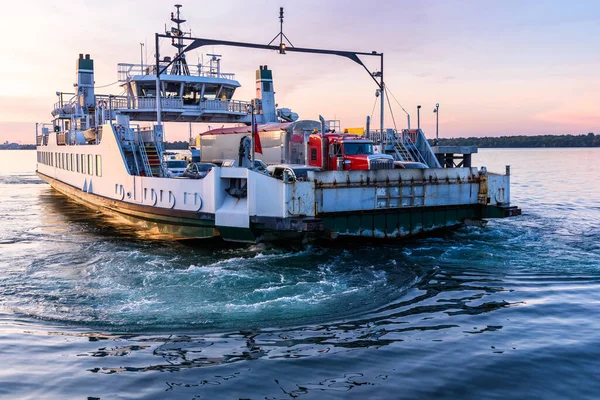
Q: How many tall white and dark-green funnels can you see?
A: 2